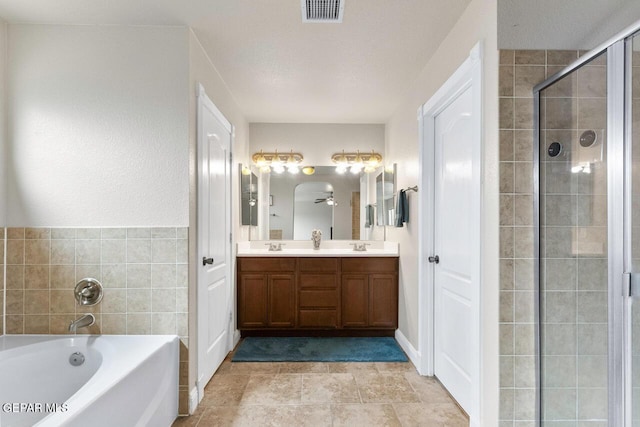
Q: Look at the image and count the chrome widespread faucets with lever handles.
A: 2